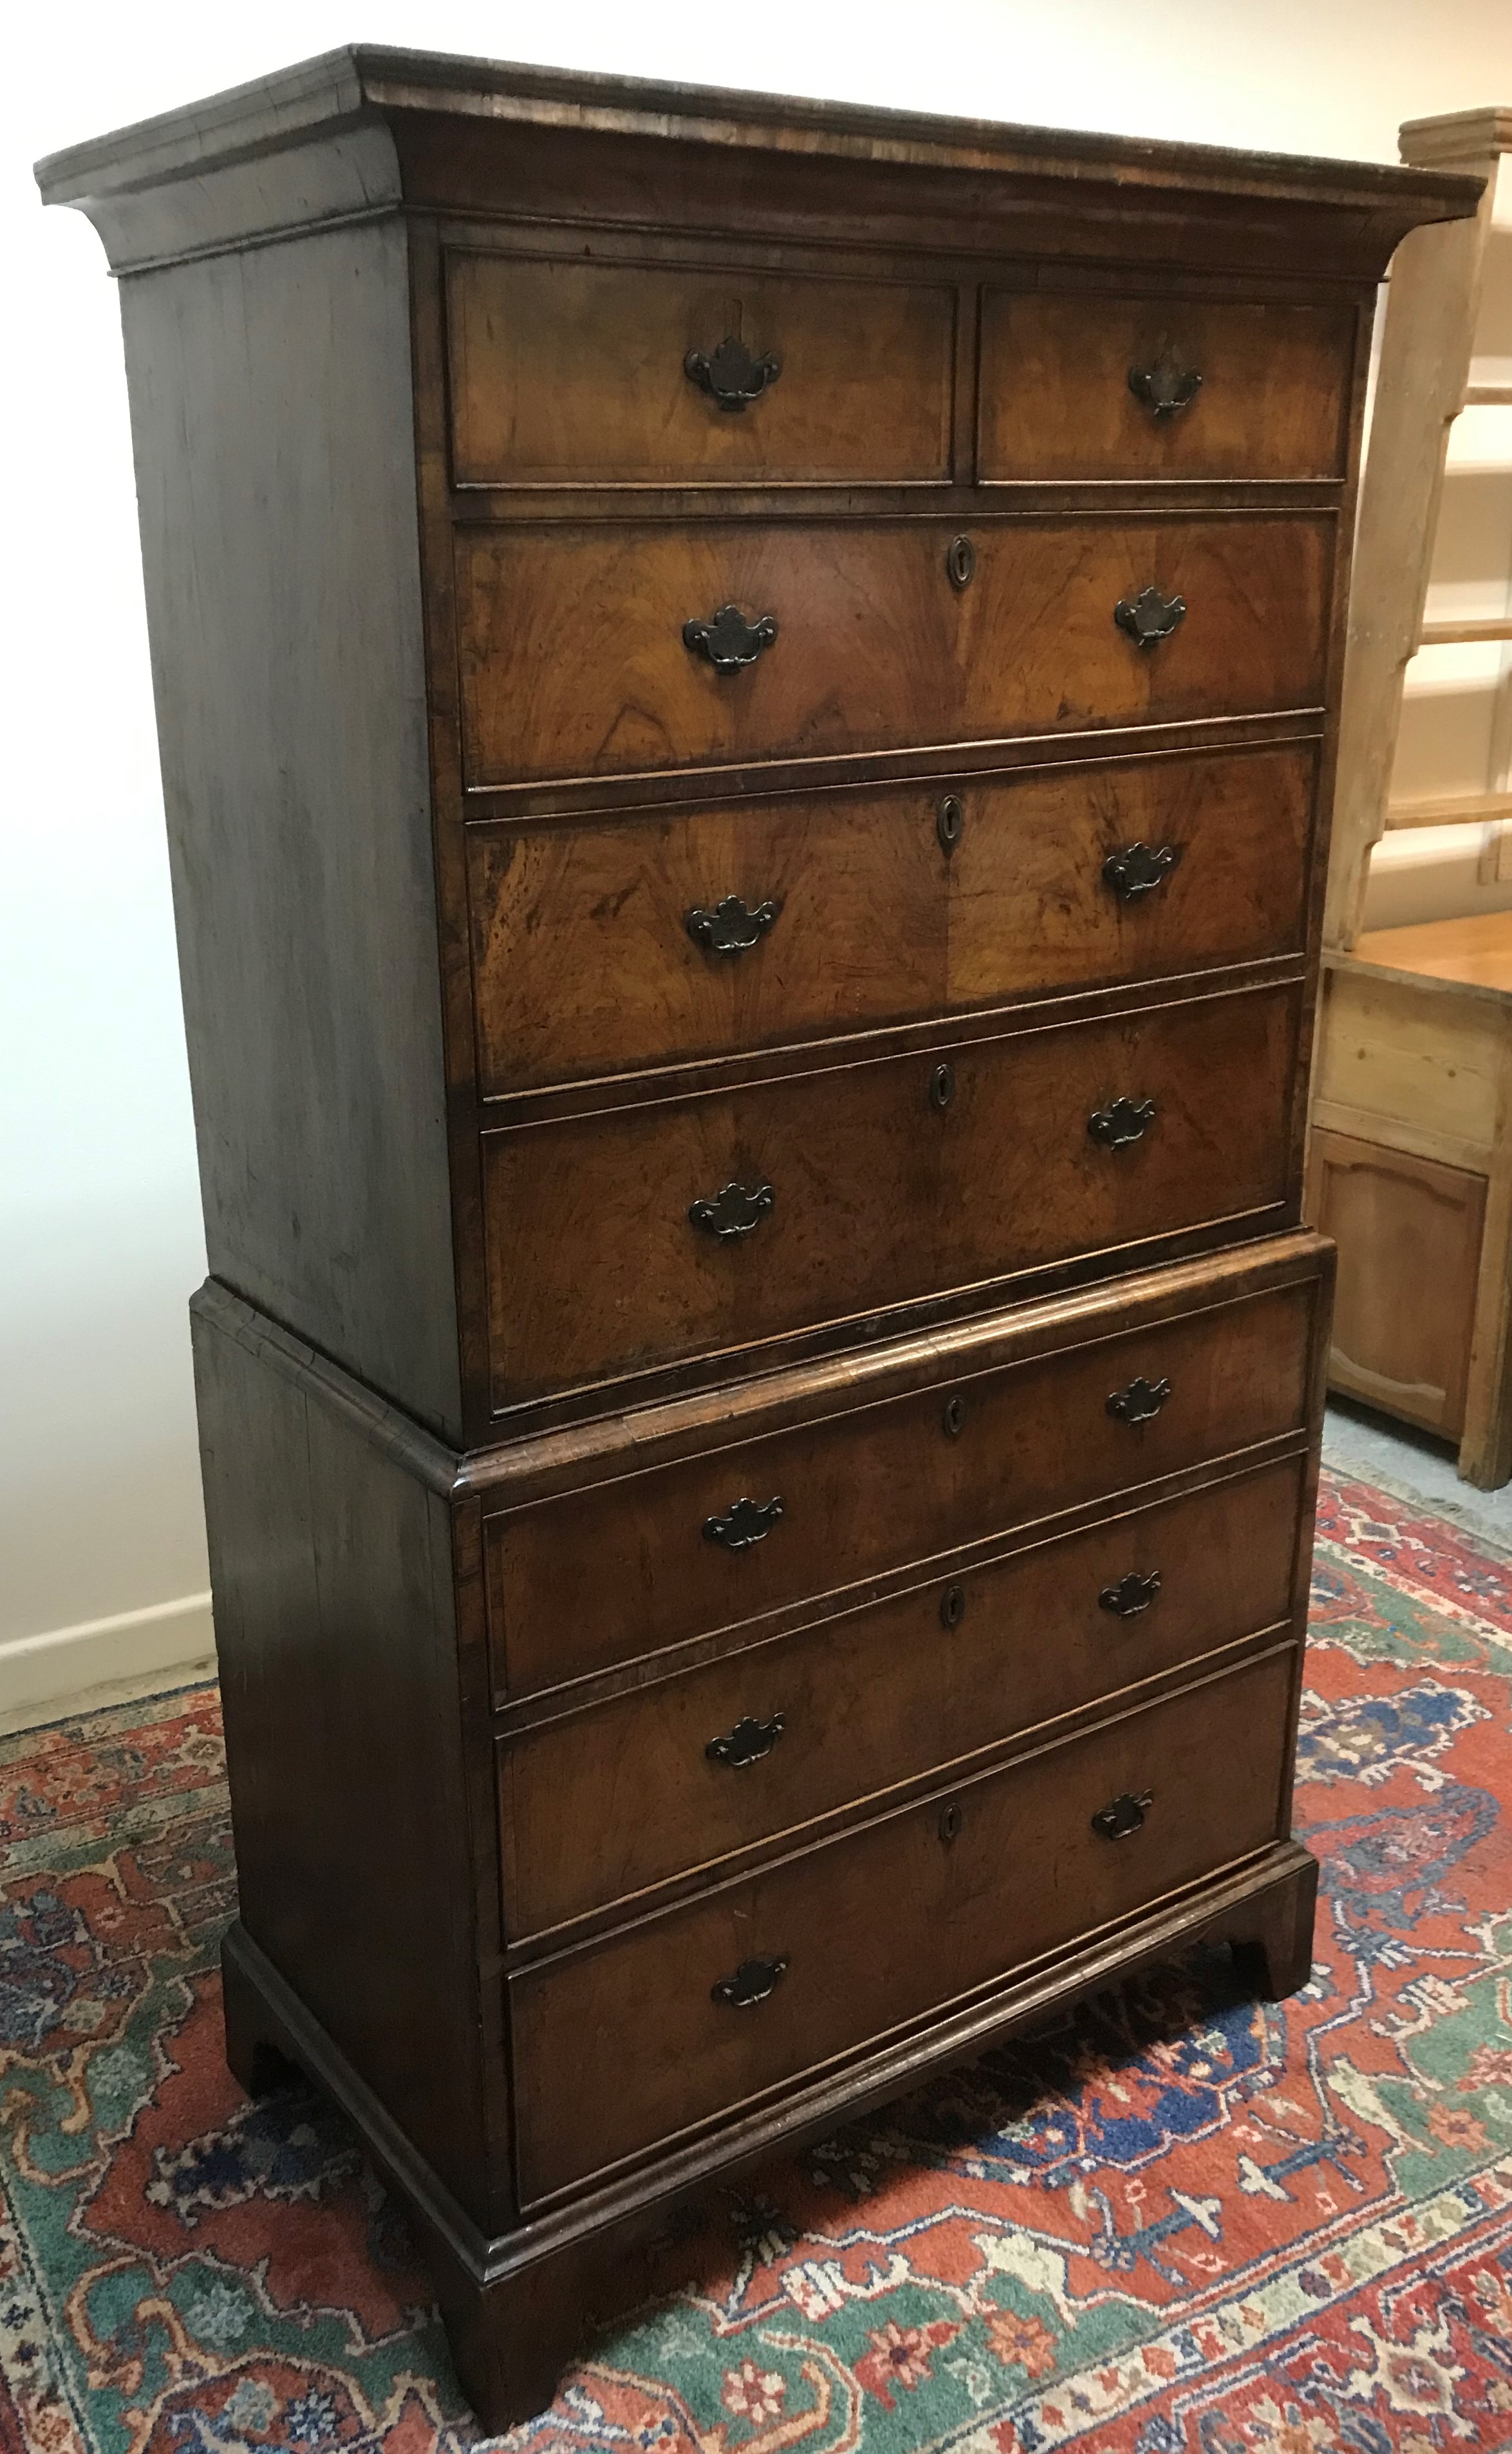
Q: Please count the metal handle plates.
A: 14